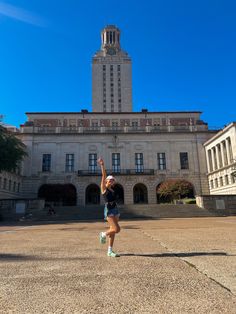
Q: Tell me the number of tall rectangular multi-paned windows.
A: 7